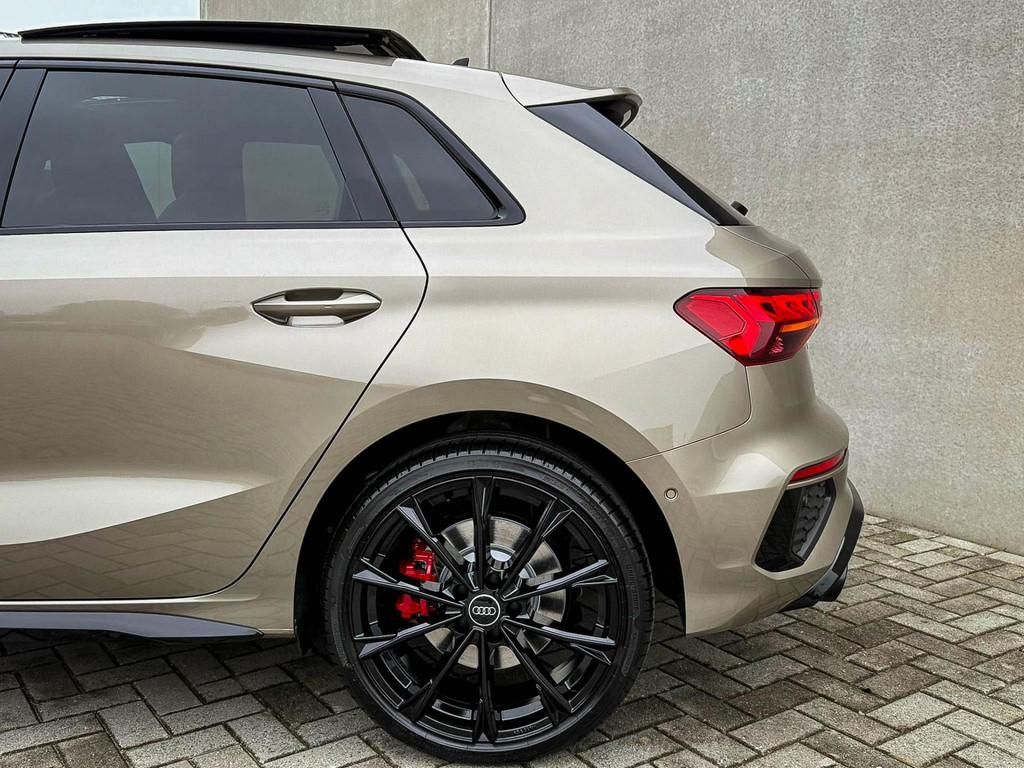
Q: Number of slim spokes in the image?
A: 10